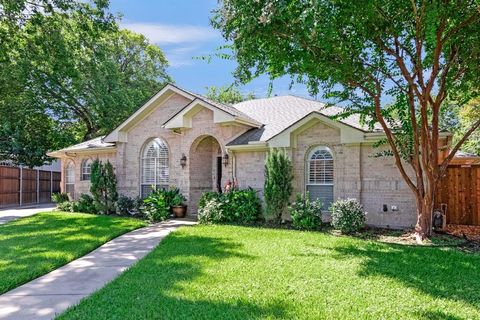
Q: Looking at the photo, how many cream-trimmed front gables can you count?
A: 3